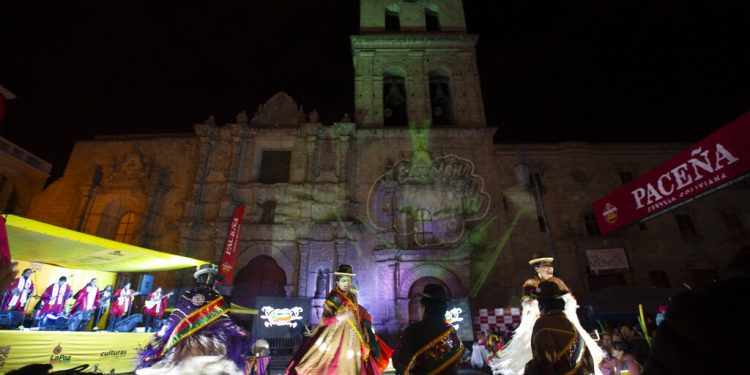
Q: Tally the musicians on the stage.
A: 6